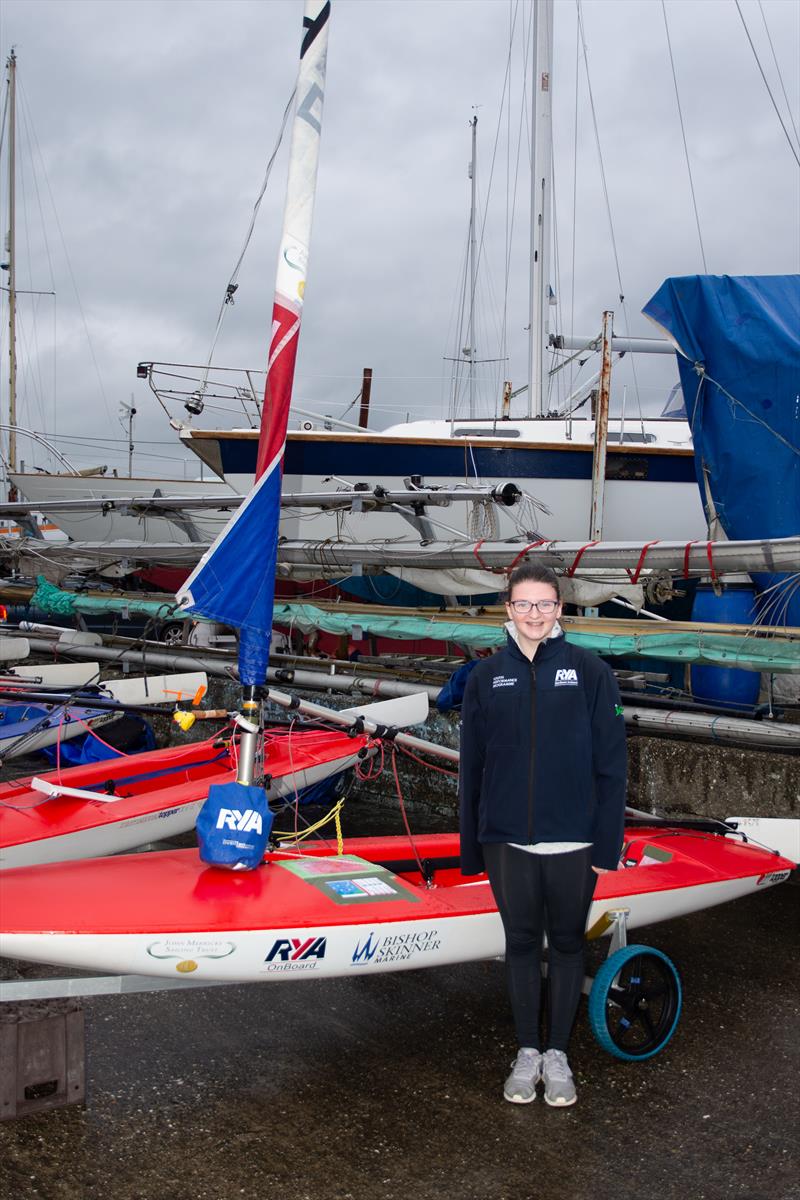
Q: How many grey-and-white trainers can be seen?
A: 2